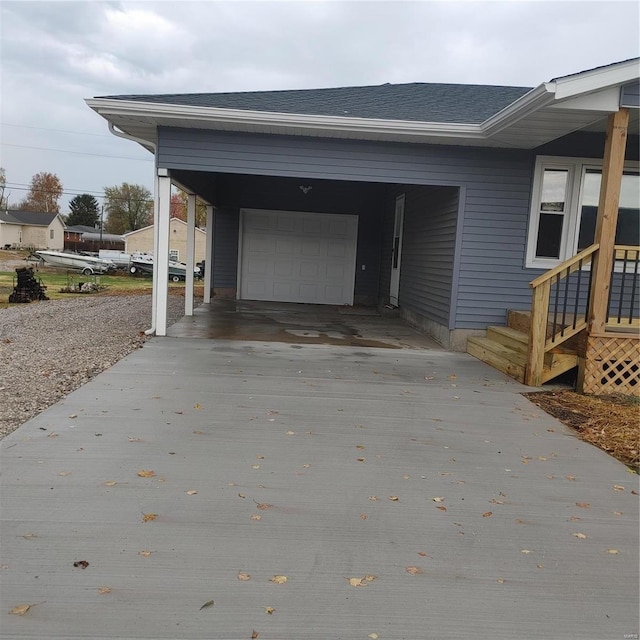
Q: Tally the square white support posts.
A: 3